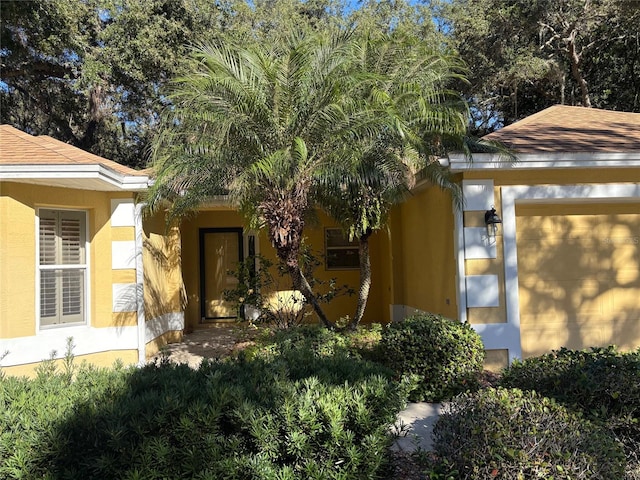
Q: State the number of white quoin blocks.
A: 6